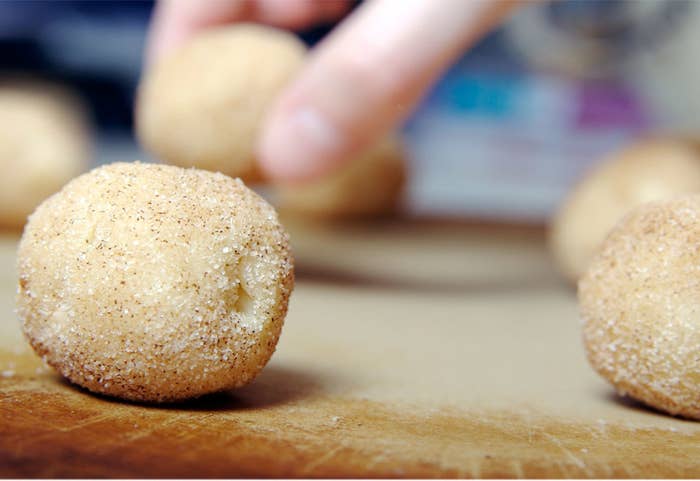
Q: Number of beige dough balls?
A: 6